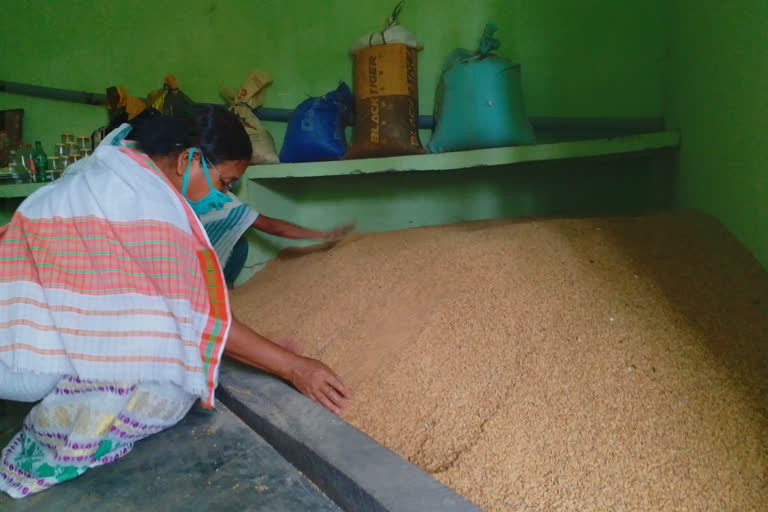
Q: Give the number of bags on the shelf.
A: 6